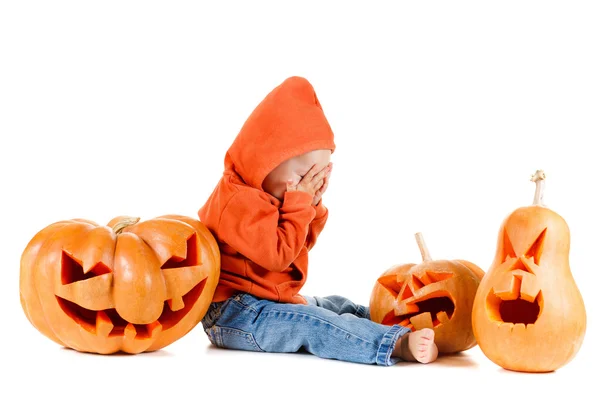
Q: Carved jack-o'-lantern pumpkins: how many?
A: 3